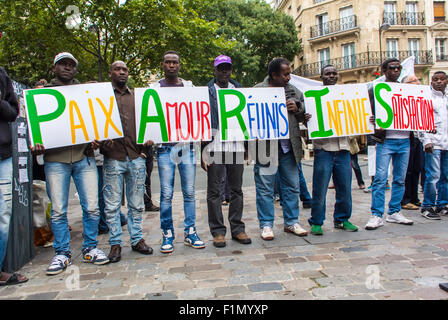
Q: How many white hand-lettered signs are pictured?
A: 5